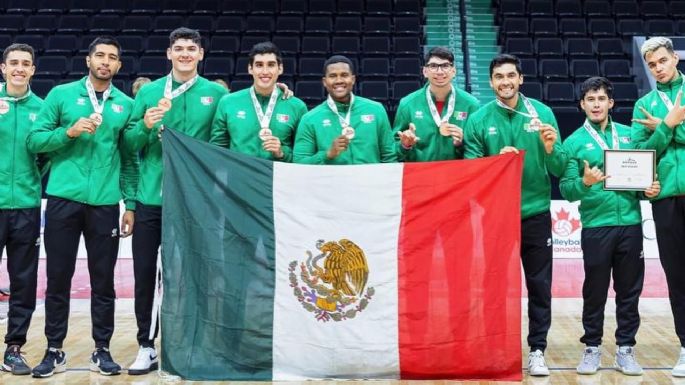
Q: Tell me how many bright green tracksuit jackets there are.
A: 9